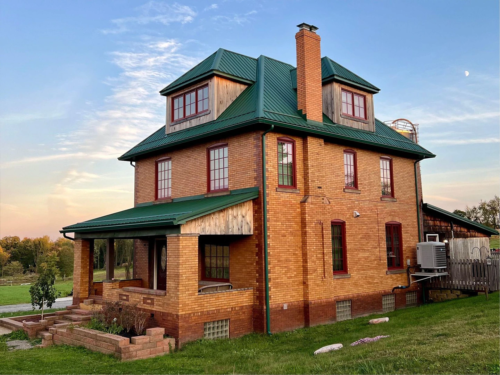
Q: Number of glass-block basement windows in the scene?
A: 4